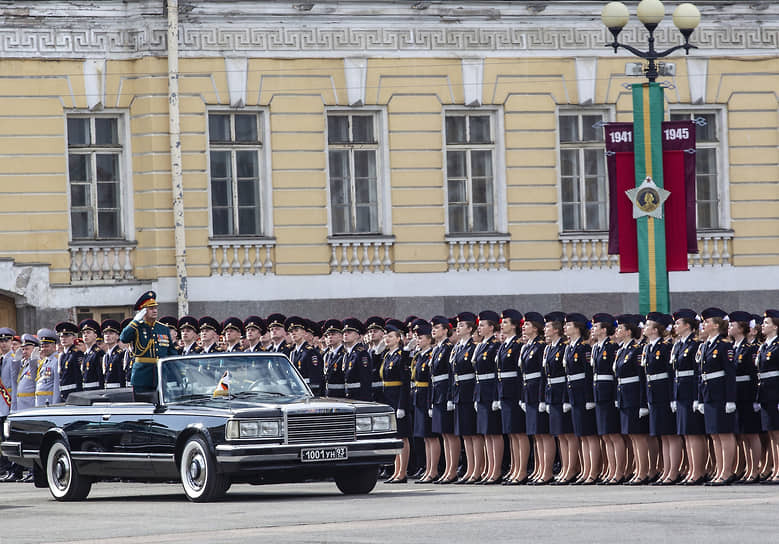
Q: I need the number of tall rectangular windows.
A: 6